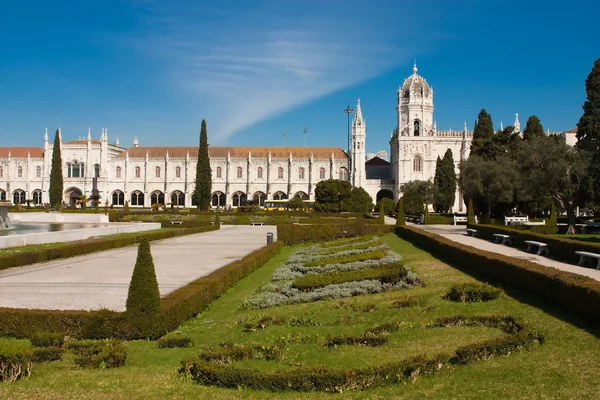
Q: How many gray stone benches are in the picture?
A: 4